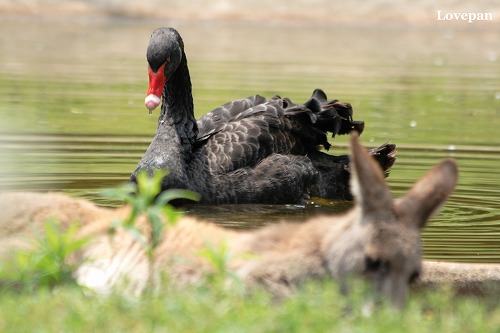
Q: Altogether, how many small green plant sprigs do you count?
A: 3